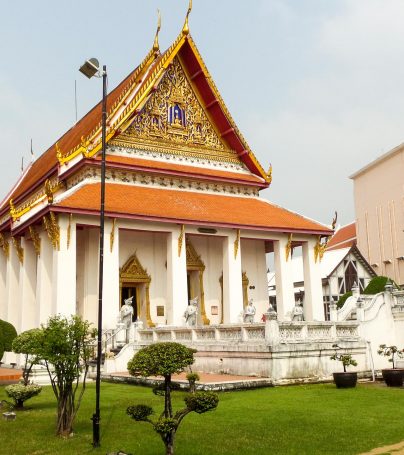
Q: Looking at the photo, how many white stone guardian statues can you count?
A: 4